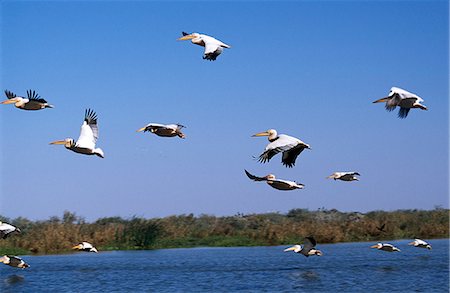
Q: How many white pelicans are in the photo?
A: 14